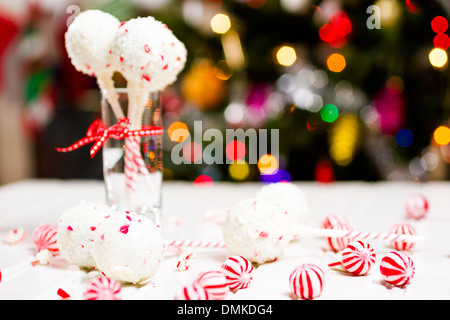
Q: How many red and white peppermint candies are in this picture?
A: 11